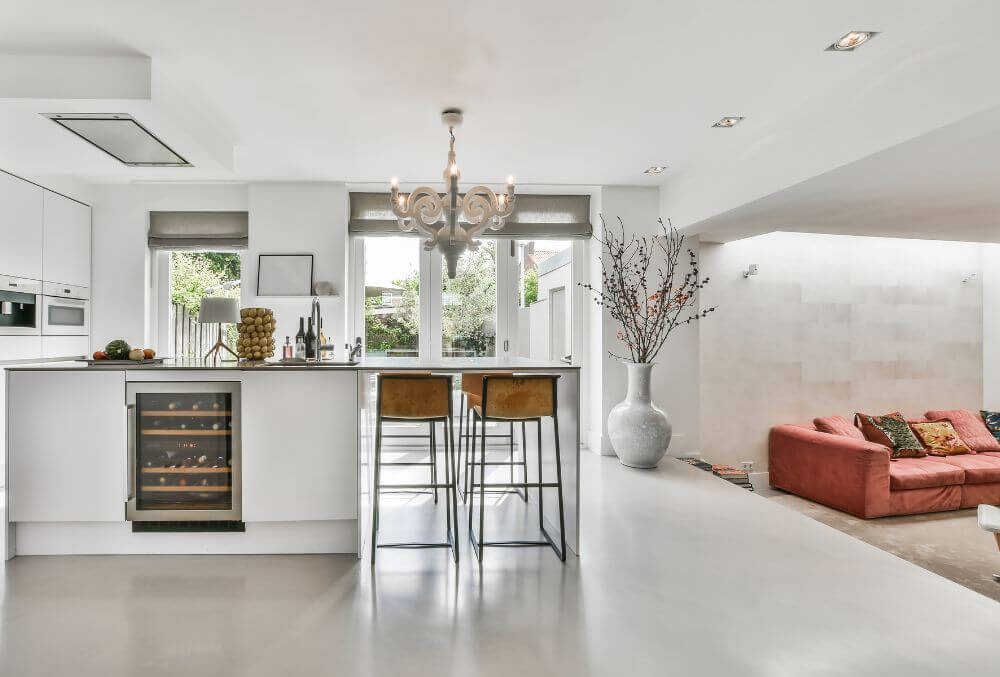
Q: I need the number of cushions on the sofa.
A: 5